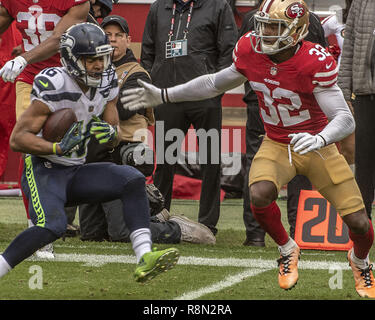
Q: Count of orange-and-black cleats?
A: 2